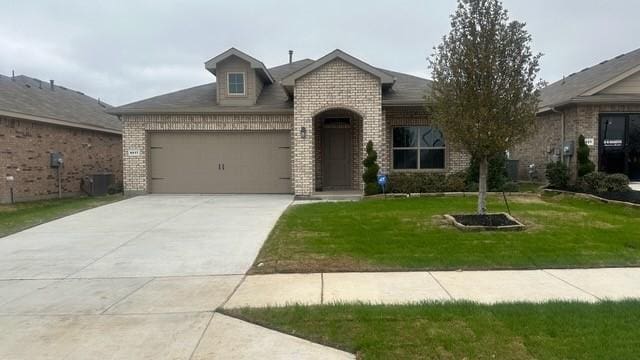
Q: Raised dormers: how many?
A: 1